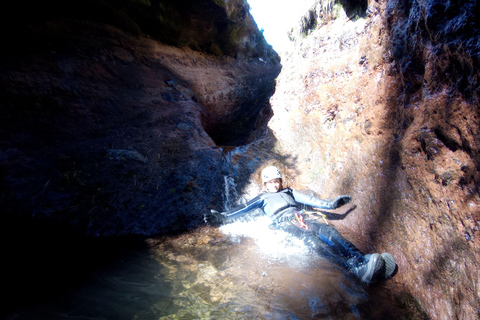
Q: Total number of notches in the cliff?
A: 1